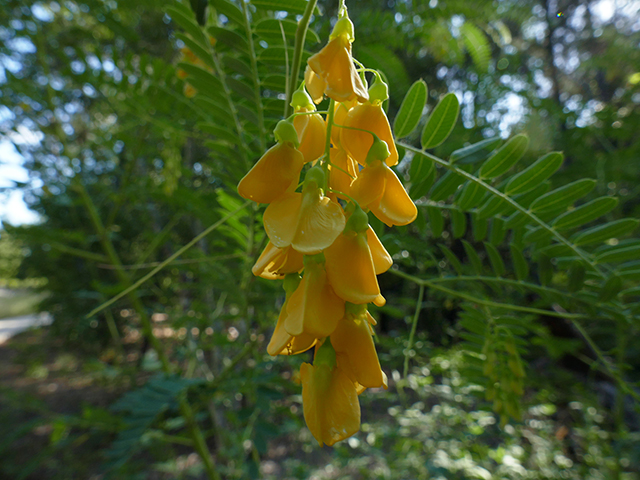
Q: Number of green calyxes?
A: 11